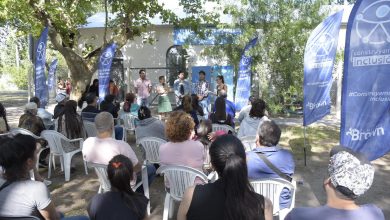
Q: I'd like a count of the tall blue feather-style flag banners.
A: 6